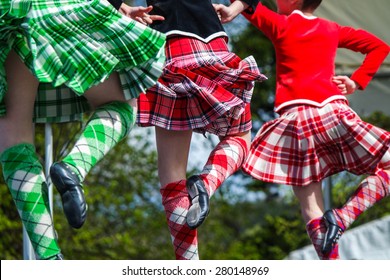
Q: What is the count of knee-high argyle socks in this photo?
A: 6